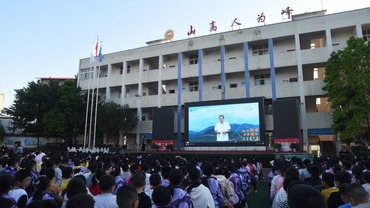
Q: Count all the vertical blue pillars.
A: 5